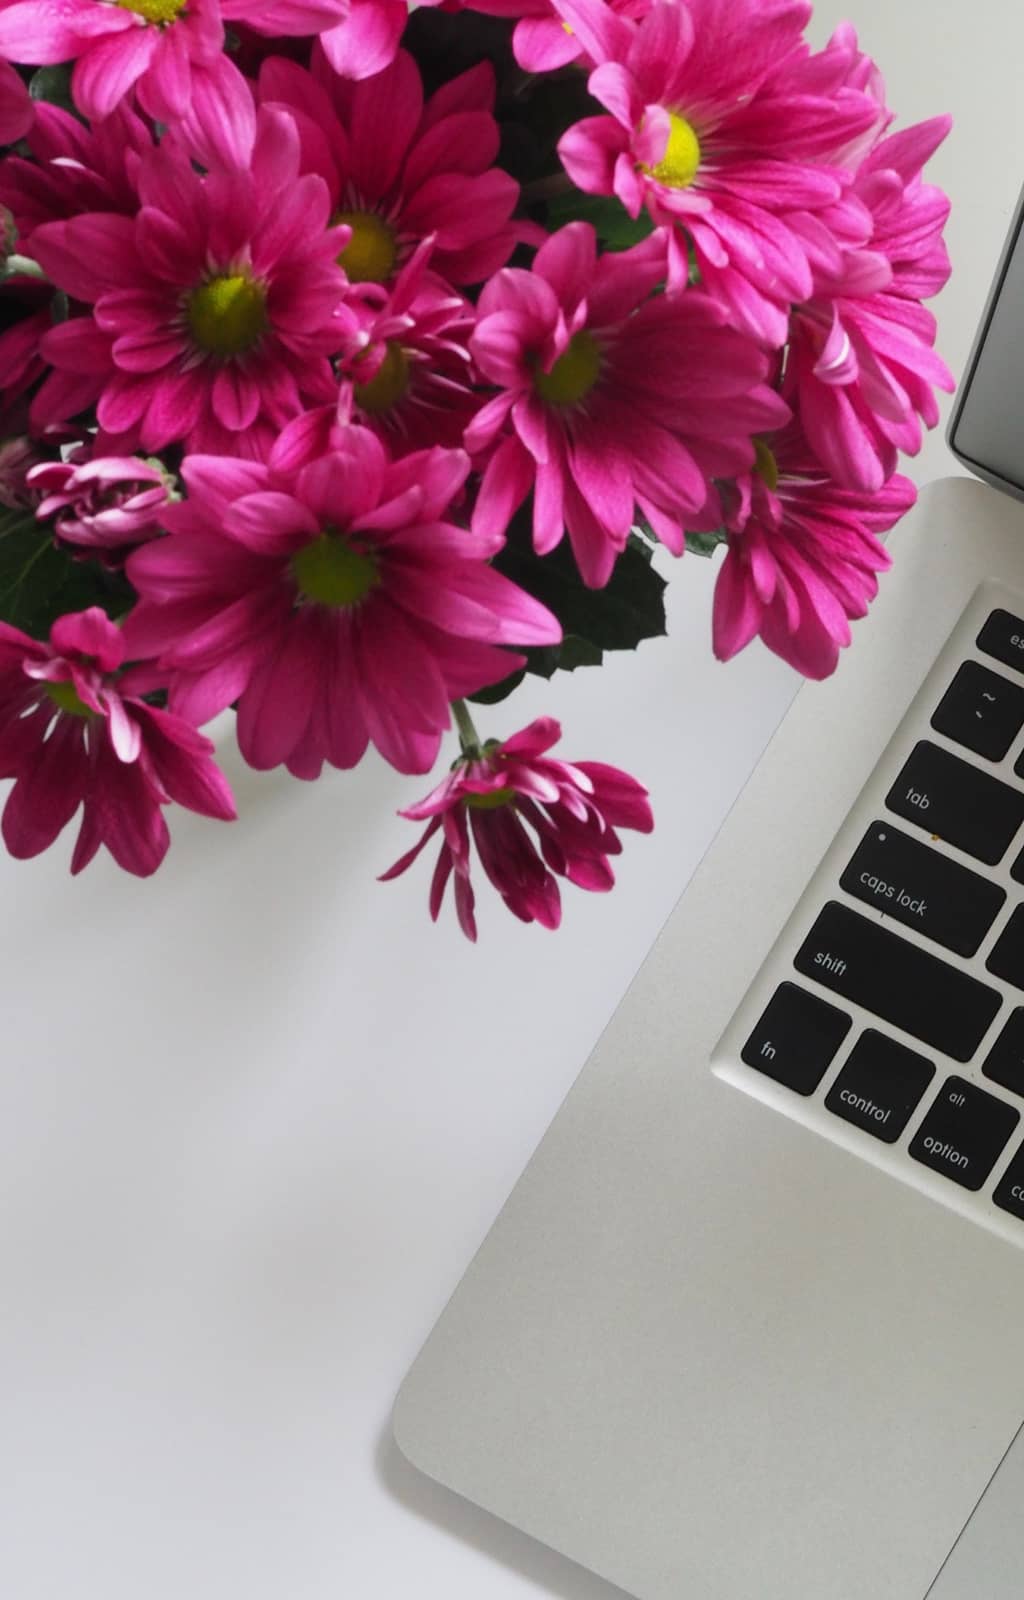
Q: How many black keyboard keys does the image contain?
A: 13